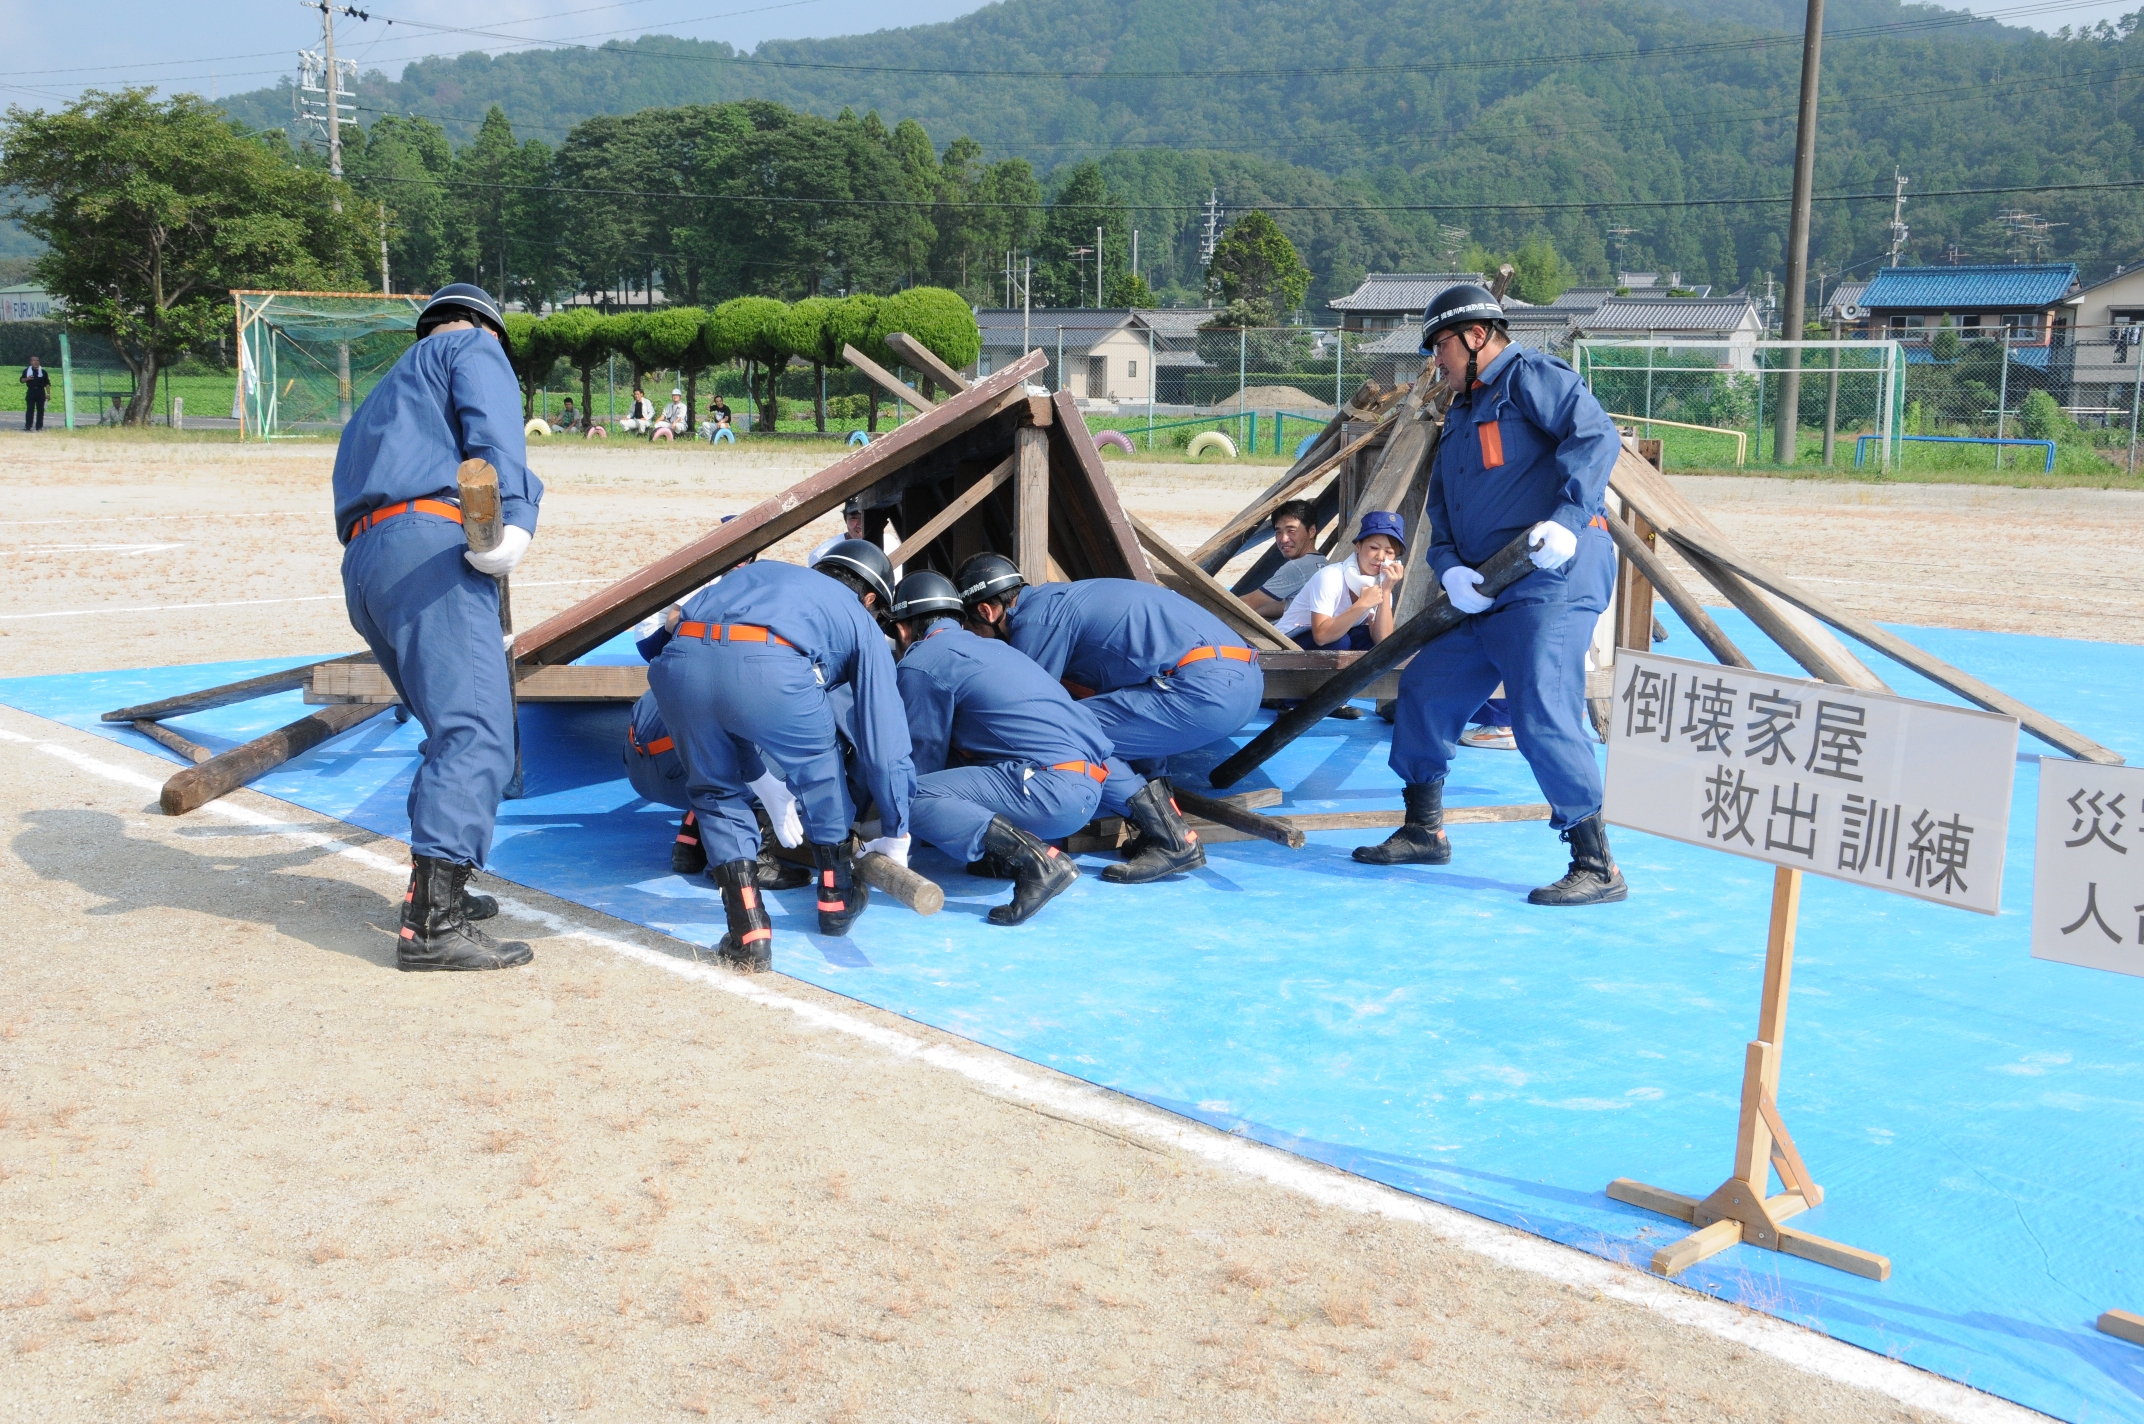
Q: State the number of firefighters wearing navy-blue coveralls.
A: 6